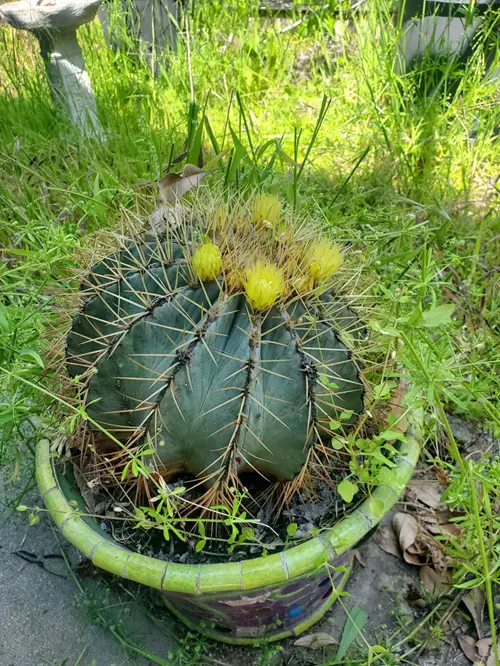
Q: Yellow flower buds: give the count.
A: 4